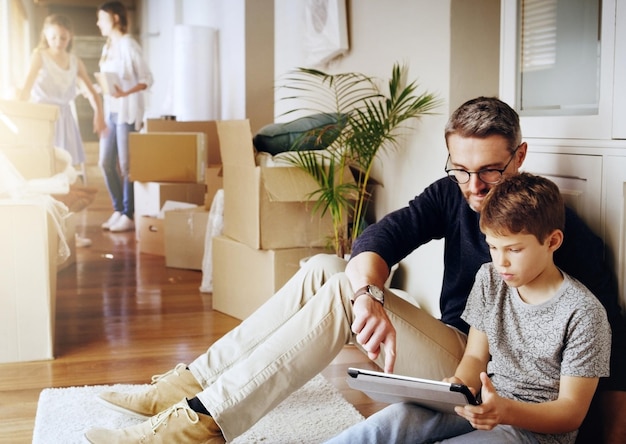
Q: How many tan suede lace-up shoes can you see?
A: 2